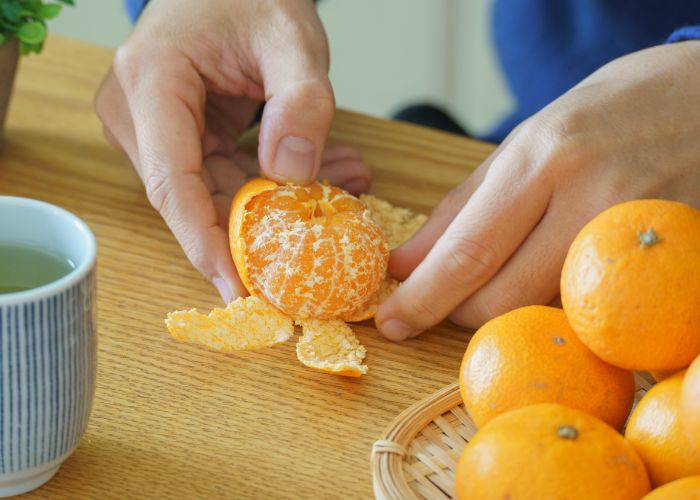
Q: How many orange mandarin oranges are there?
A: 7